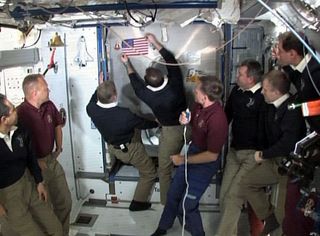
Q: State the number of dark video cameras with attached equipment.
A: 1